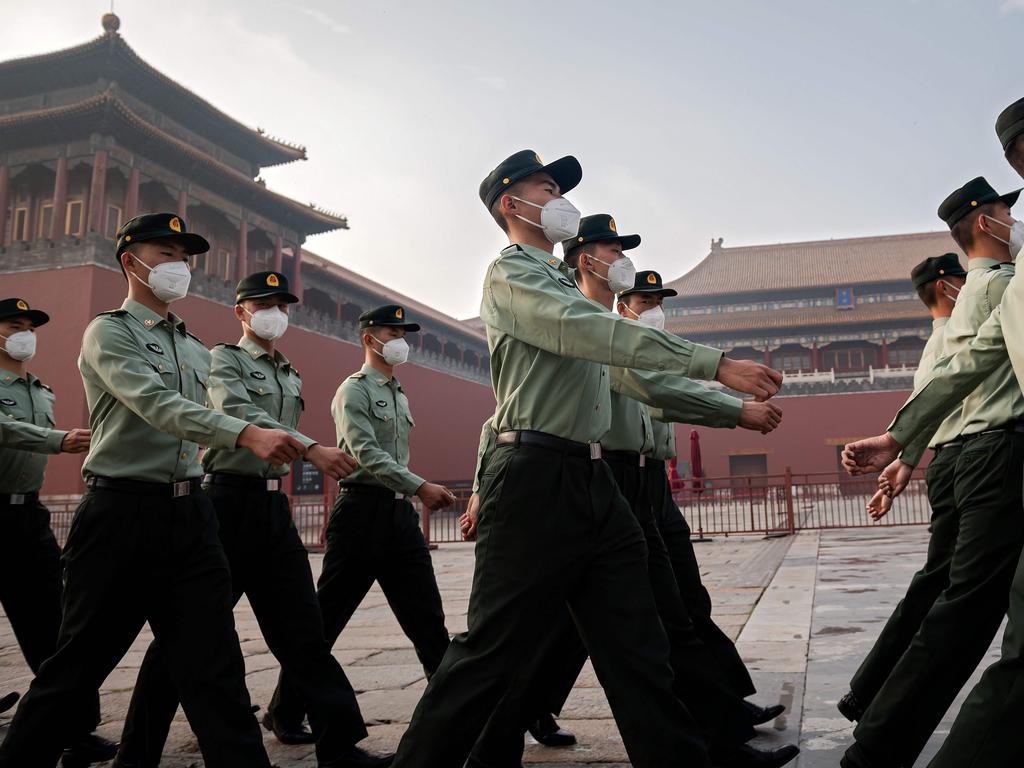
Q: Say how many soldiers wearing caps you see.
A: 10